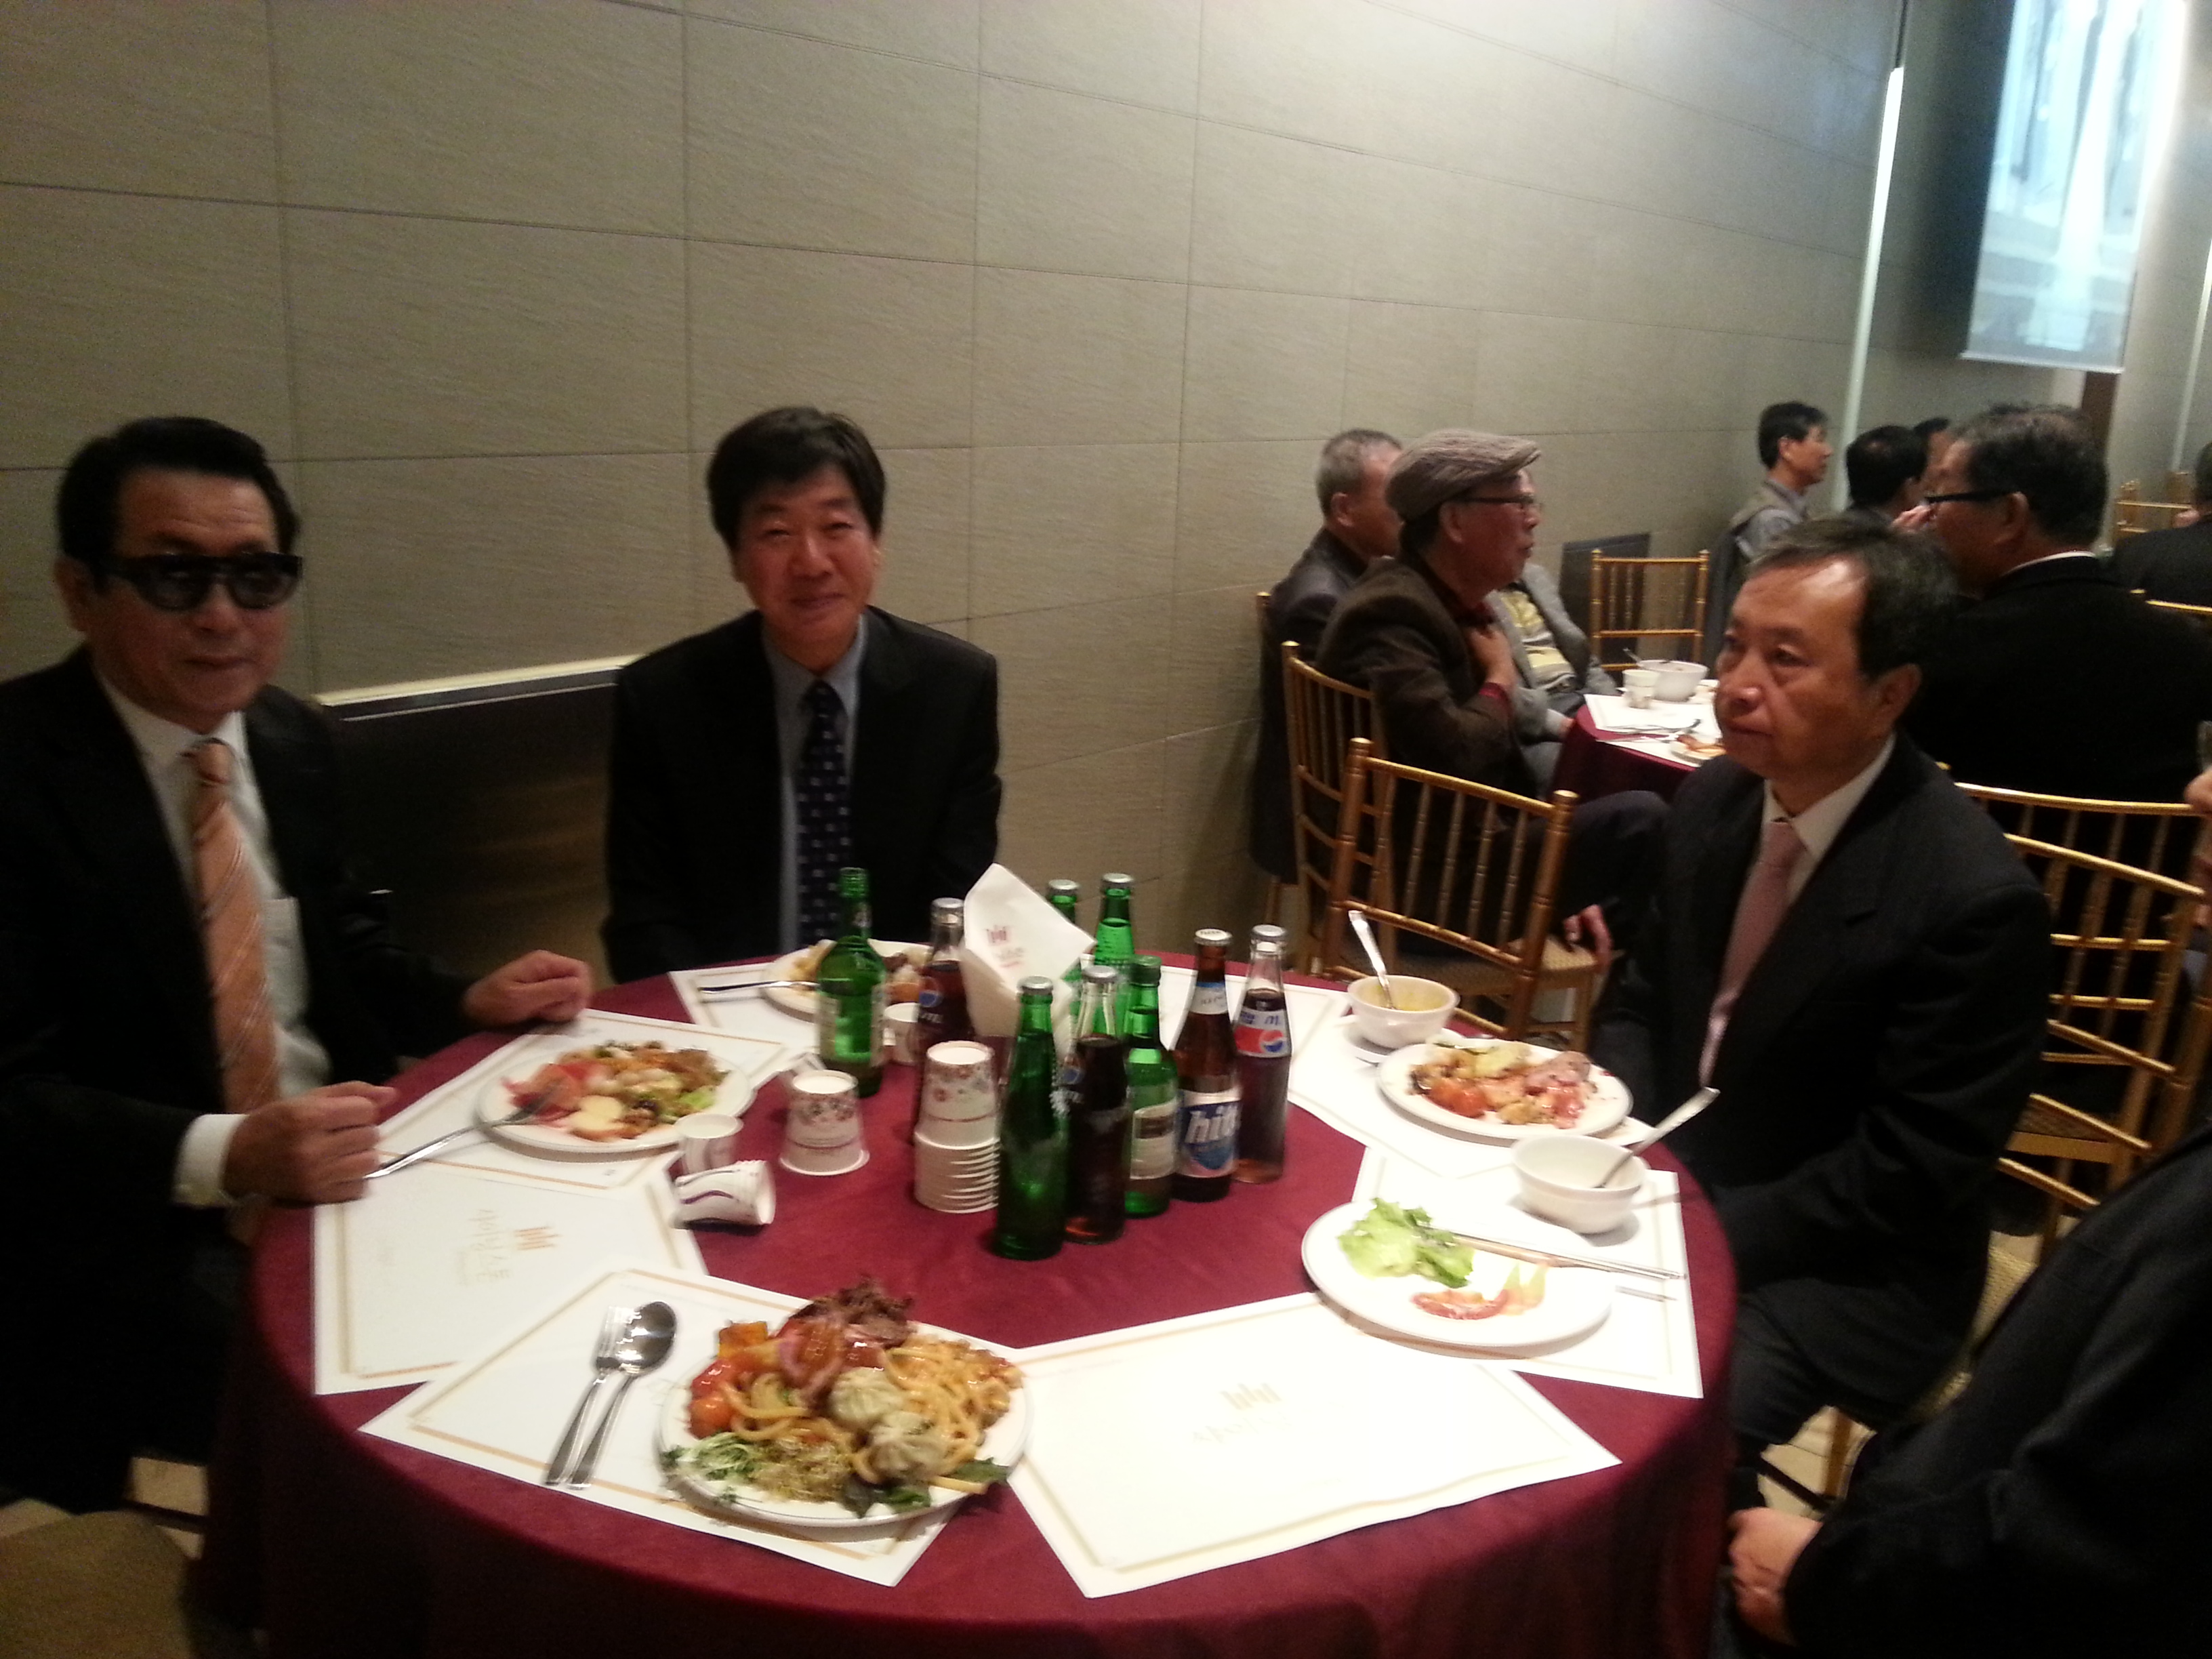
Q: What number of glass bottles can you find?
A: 9